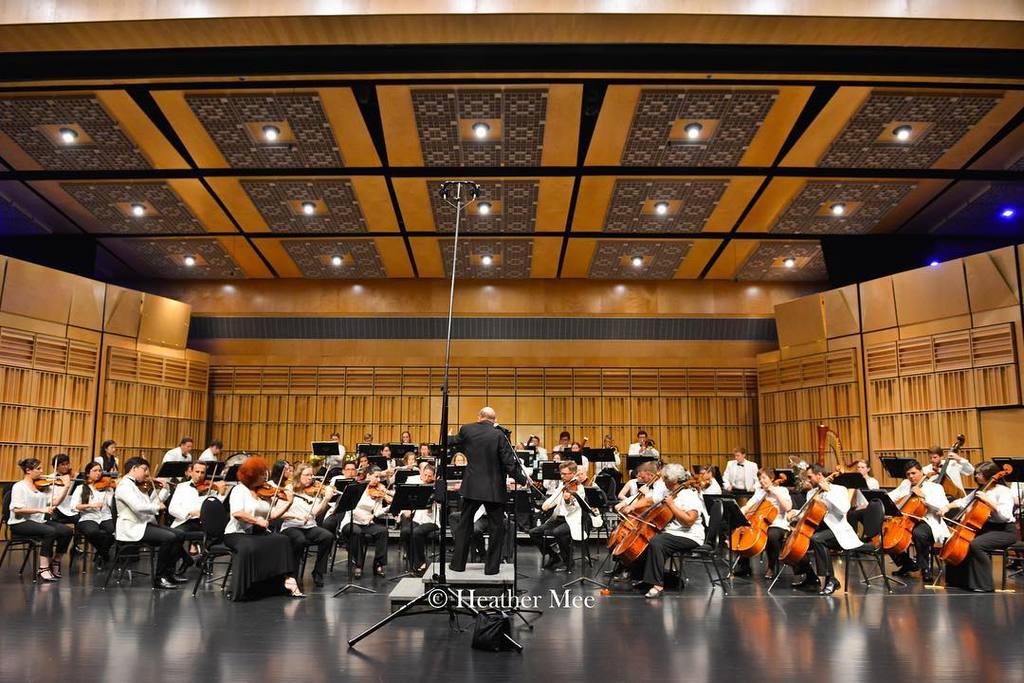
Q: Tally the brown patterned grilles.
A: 15